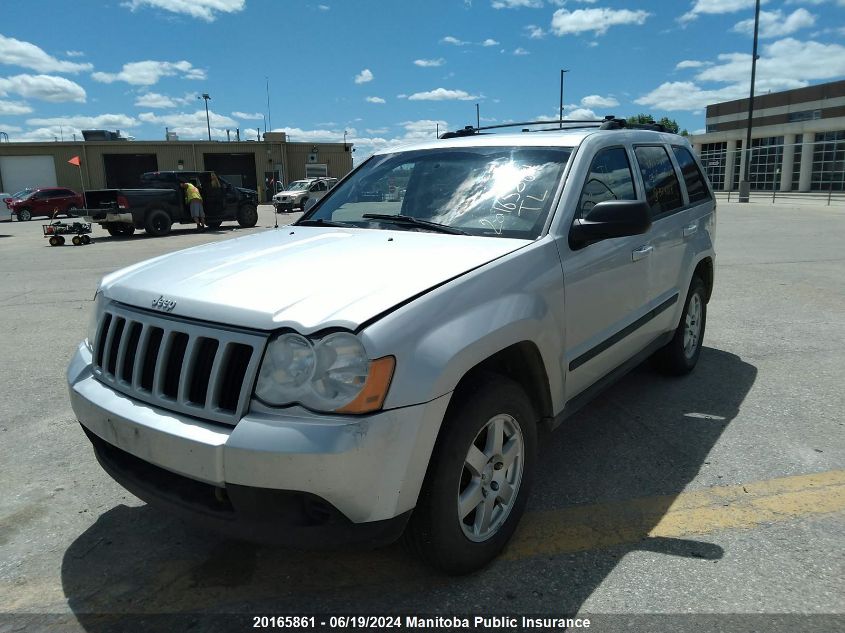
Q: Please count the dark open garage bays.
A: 2